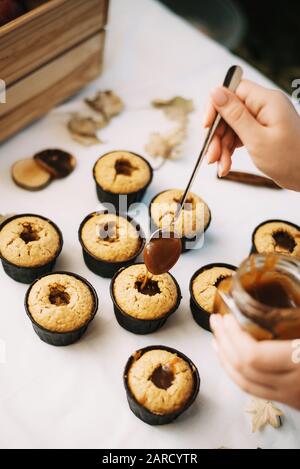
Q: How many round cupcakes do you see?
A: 9